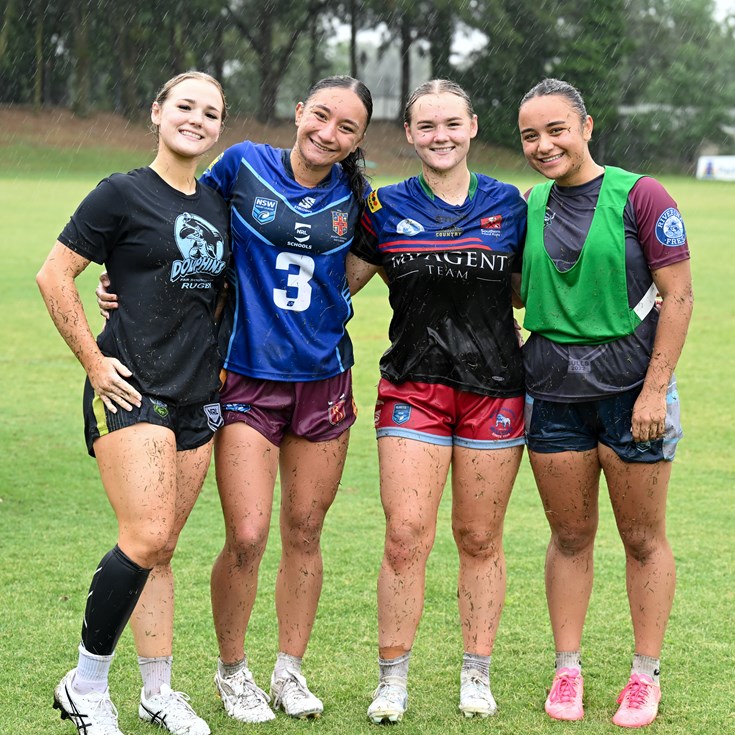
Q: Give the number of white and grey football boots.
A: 6